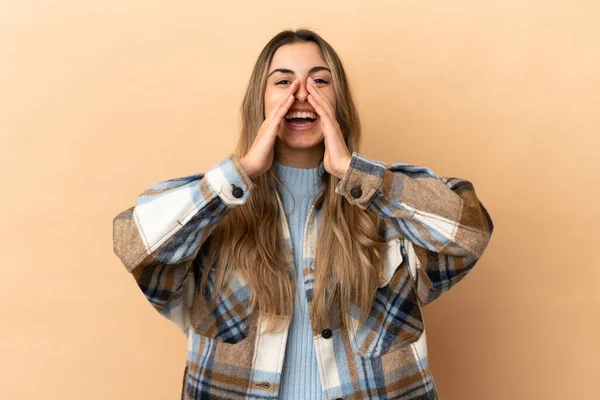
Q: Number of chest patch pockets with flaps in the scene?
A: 2